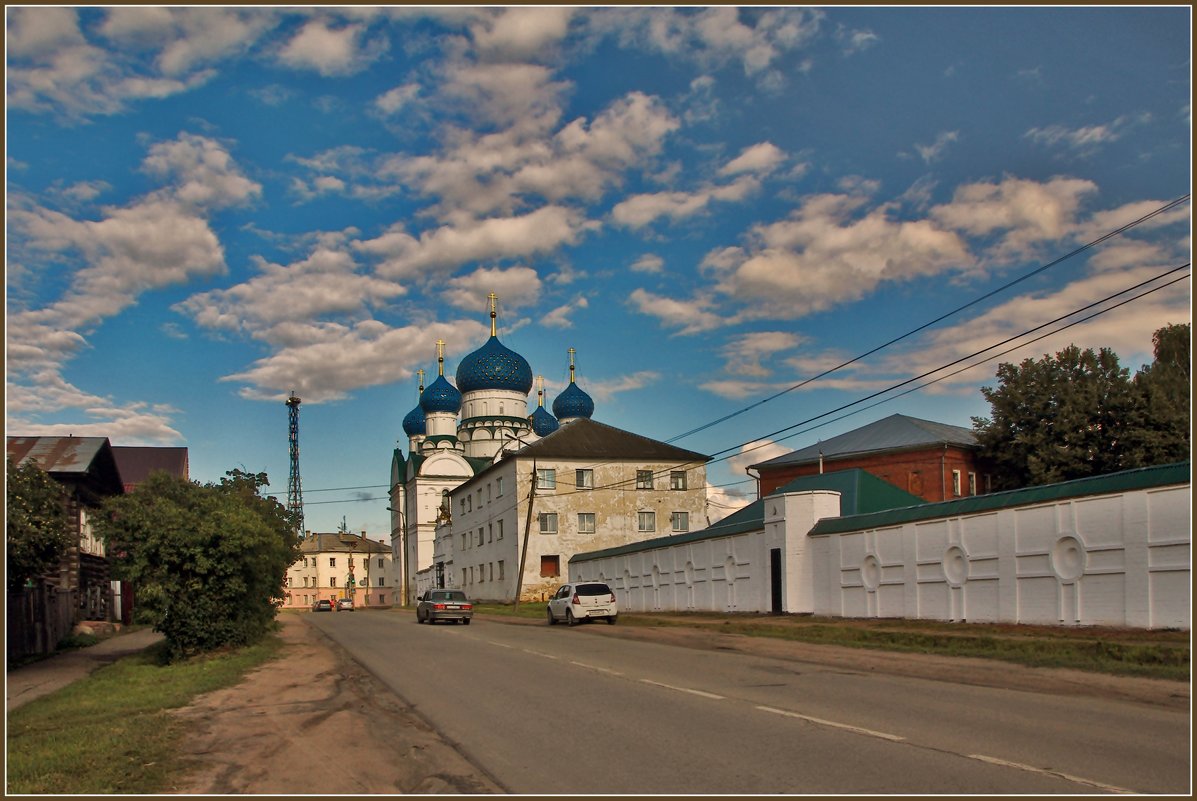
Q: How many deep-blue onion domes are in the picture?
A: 5